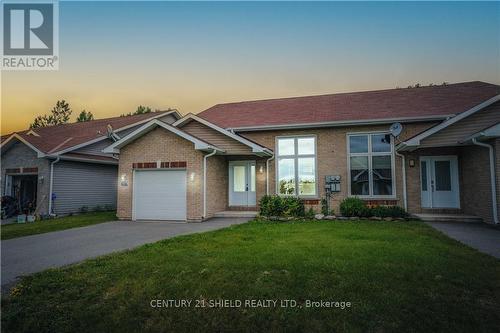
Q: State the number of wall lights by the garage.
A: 2